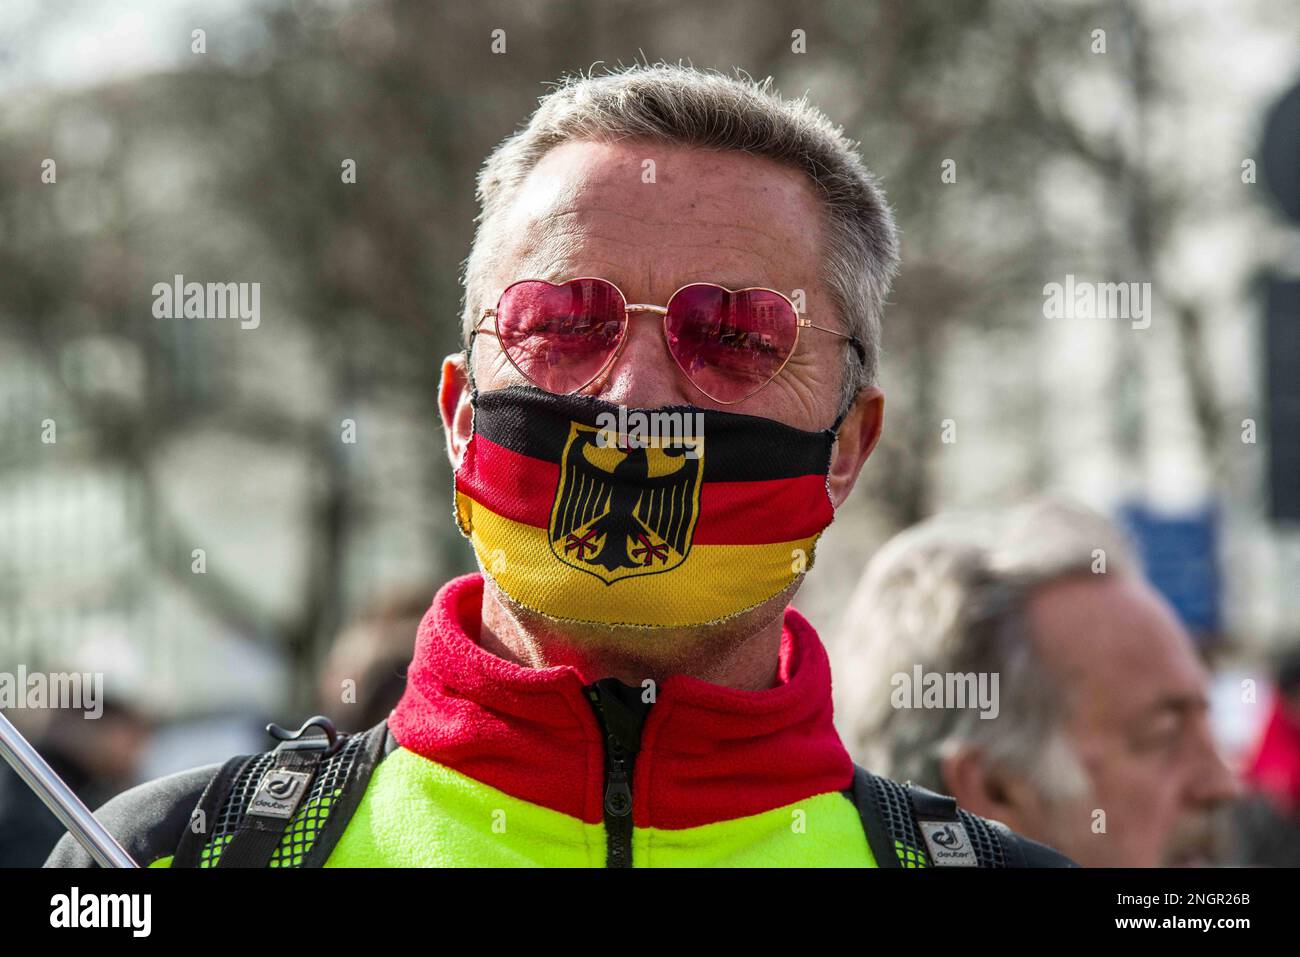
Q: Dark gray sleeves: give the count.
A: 2